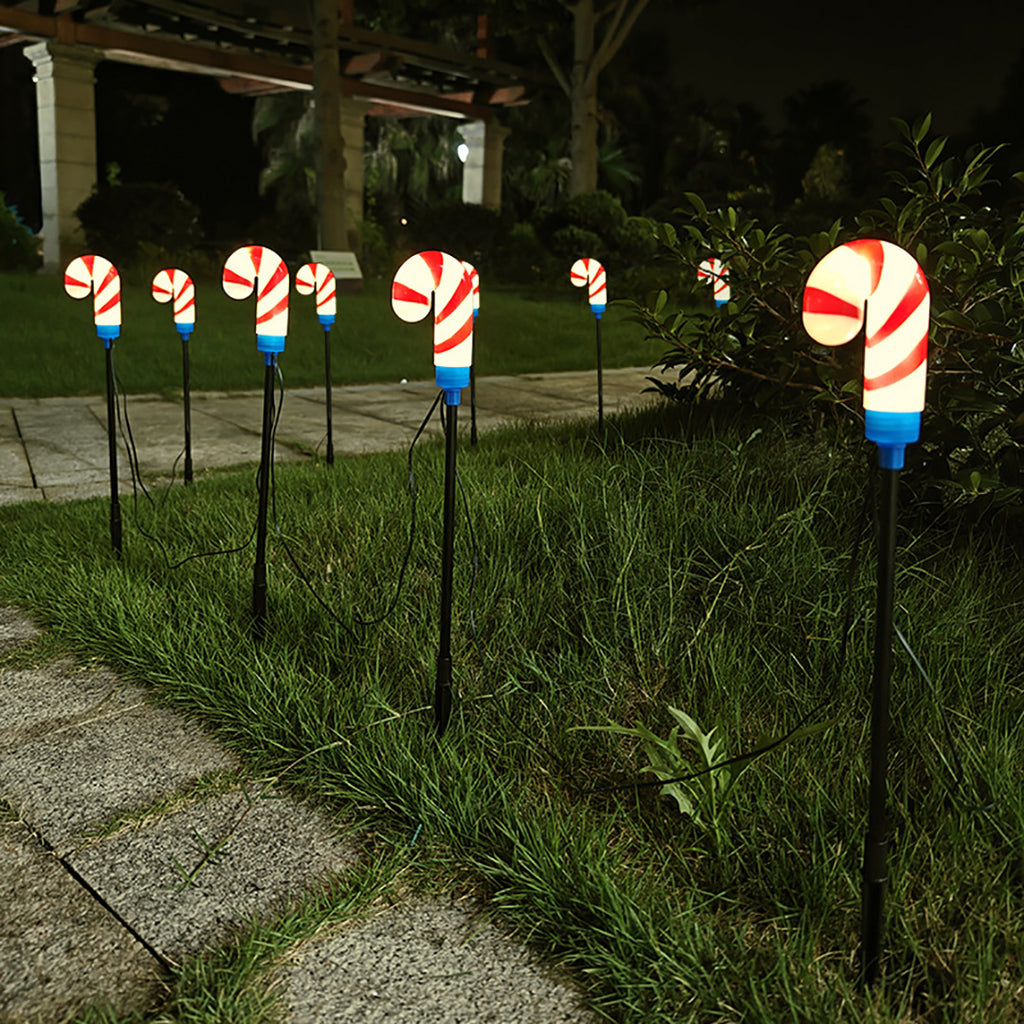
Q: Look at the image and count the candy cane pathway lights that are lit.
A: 9